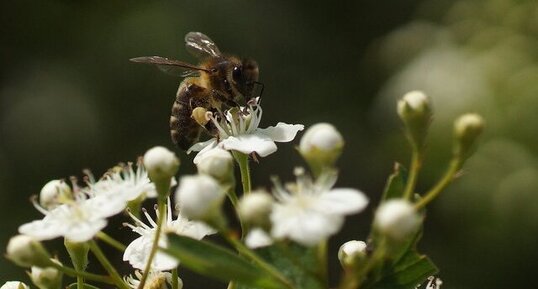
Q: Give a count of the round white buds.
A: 13